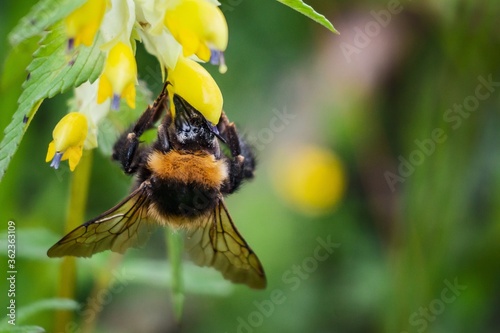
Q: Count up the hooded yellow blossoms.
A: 5